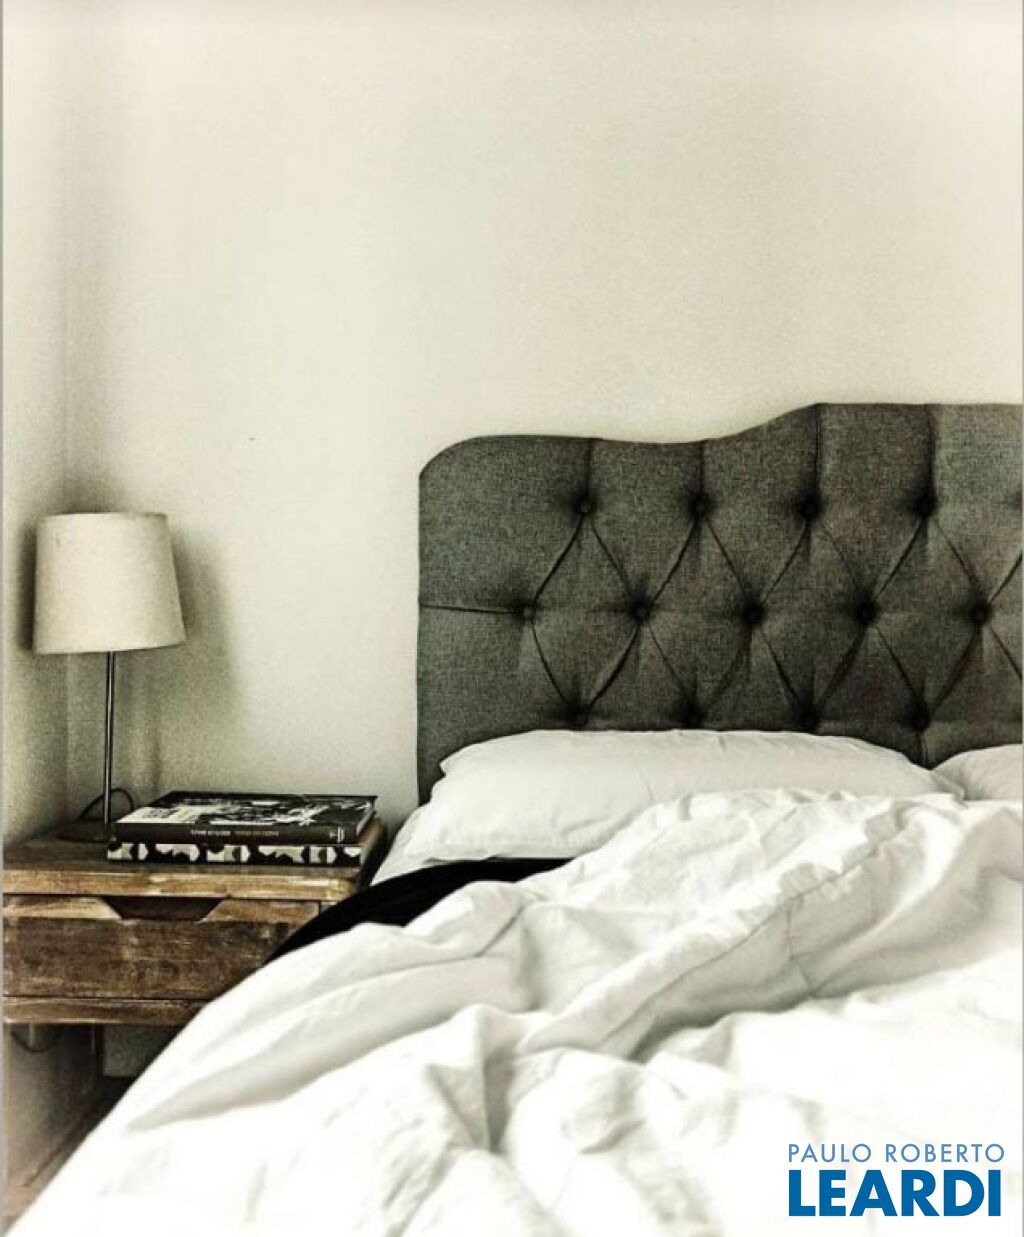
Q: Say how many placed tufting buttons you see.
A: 13